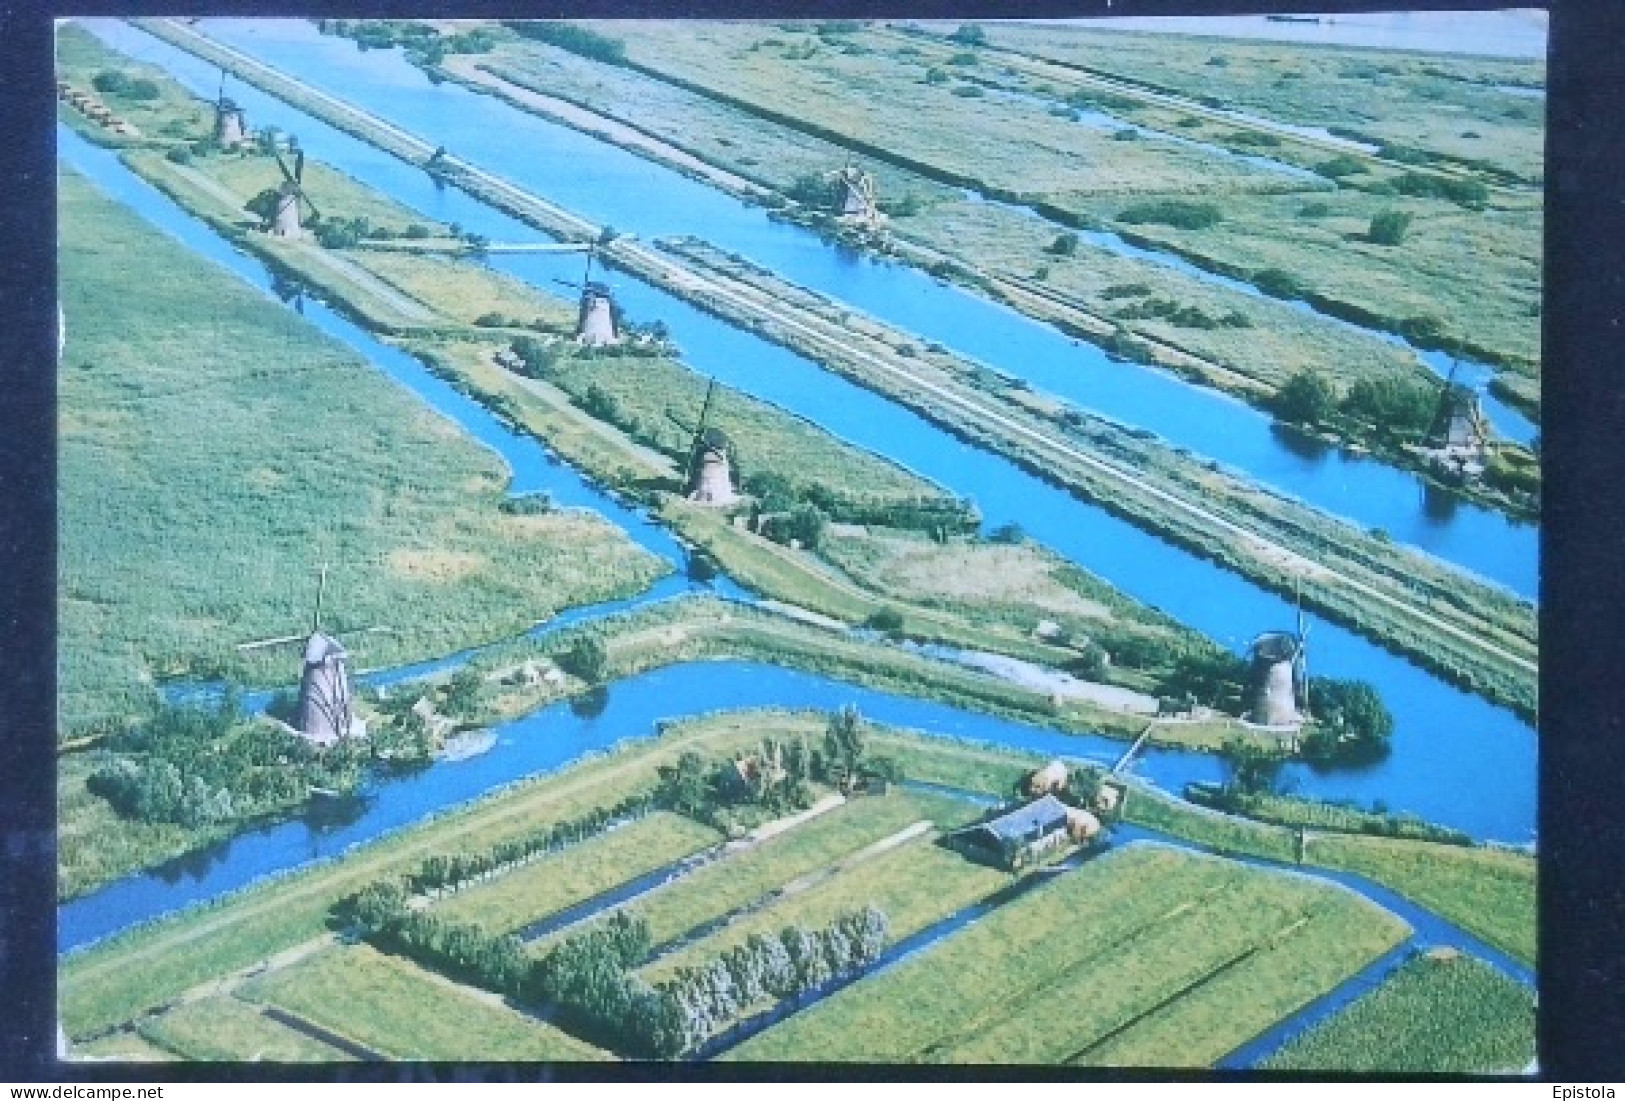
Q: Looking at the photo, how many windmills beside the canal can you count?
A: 8